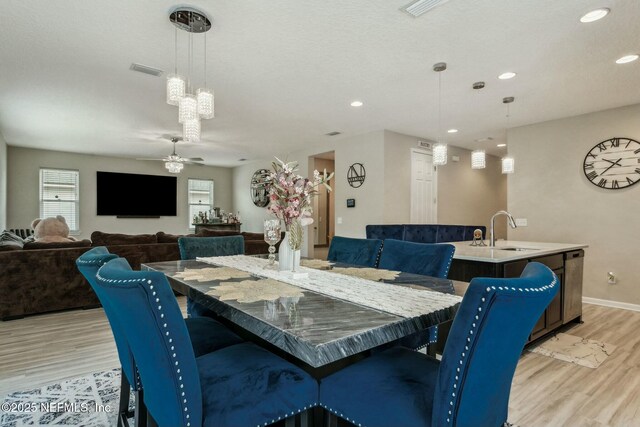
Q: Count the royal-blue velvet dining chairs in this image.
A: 6